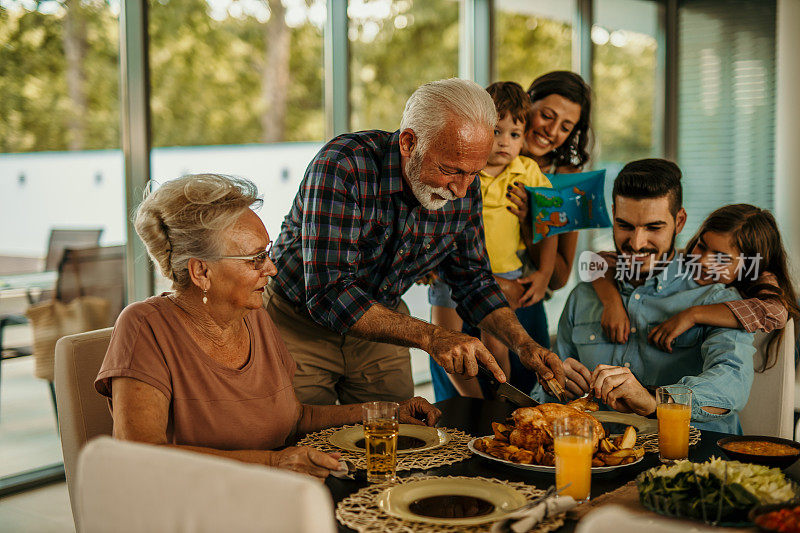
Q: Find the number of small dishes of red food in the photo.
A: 1